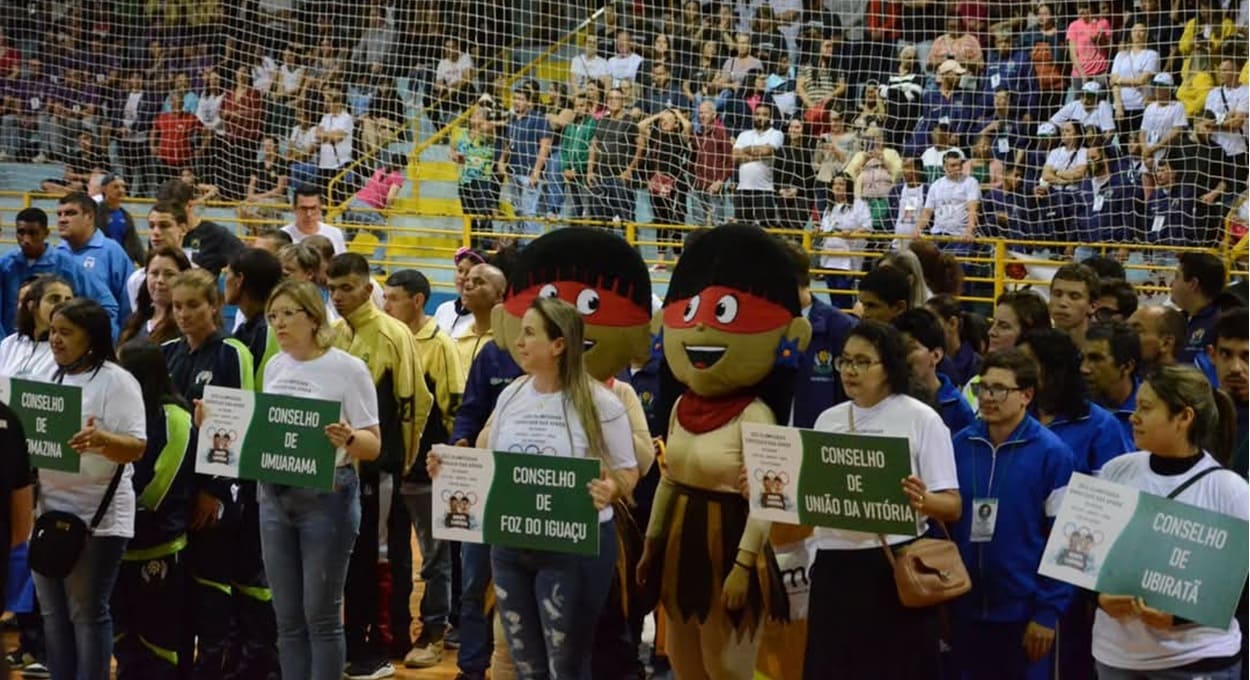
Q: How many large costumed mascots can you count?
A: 2